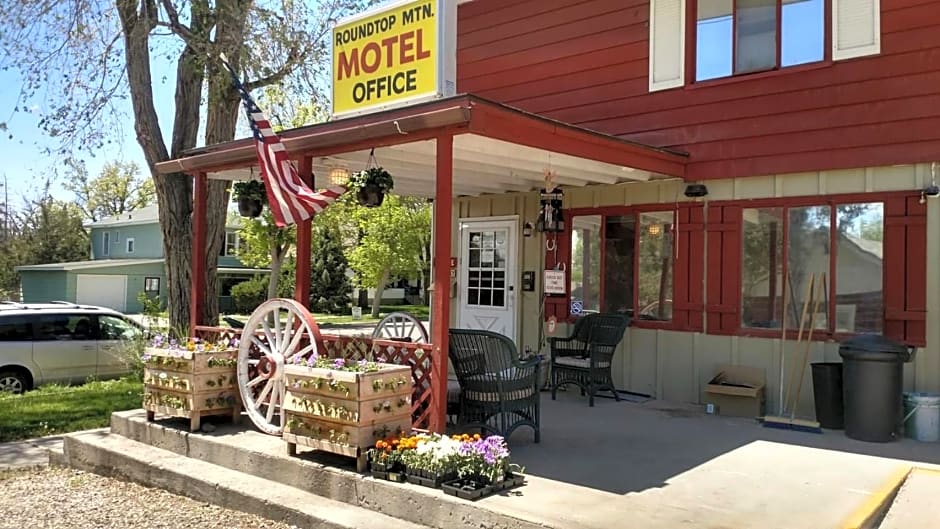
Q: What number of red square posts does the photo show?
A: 3